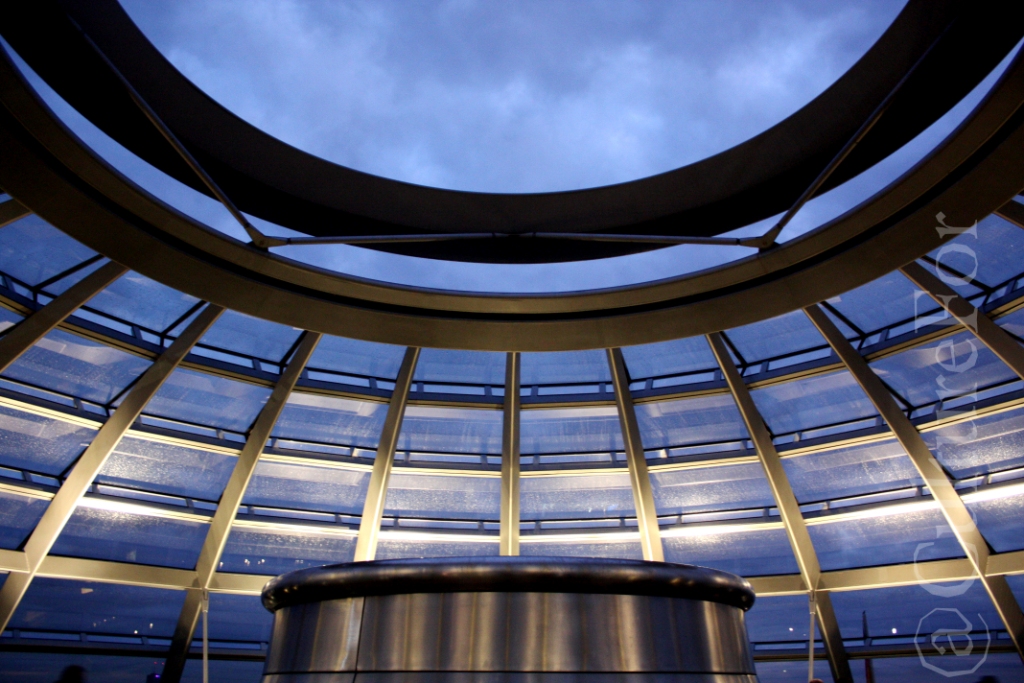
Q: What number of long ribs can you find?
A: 11